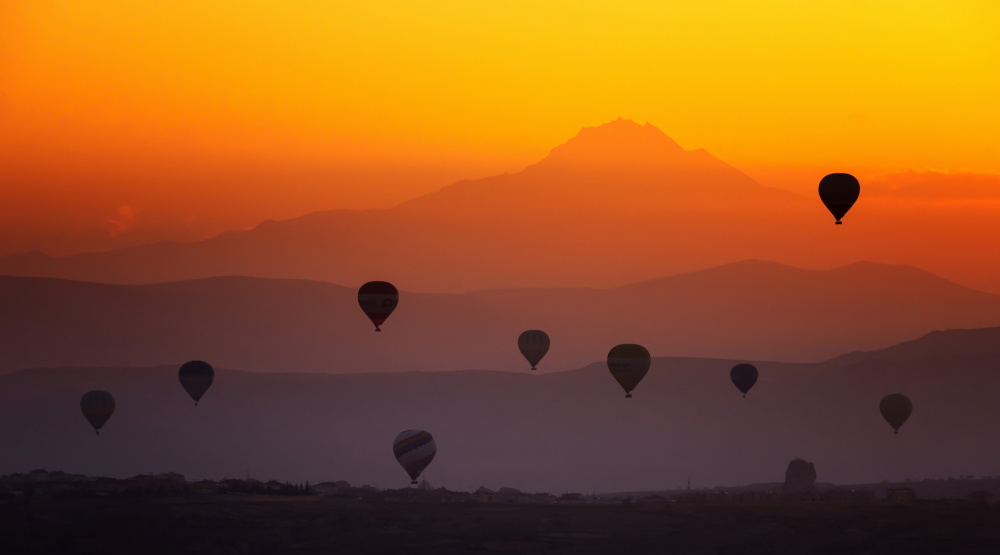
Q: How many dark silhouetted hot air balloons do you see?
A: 9